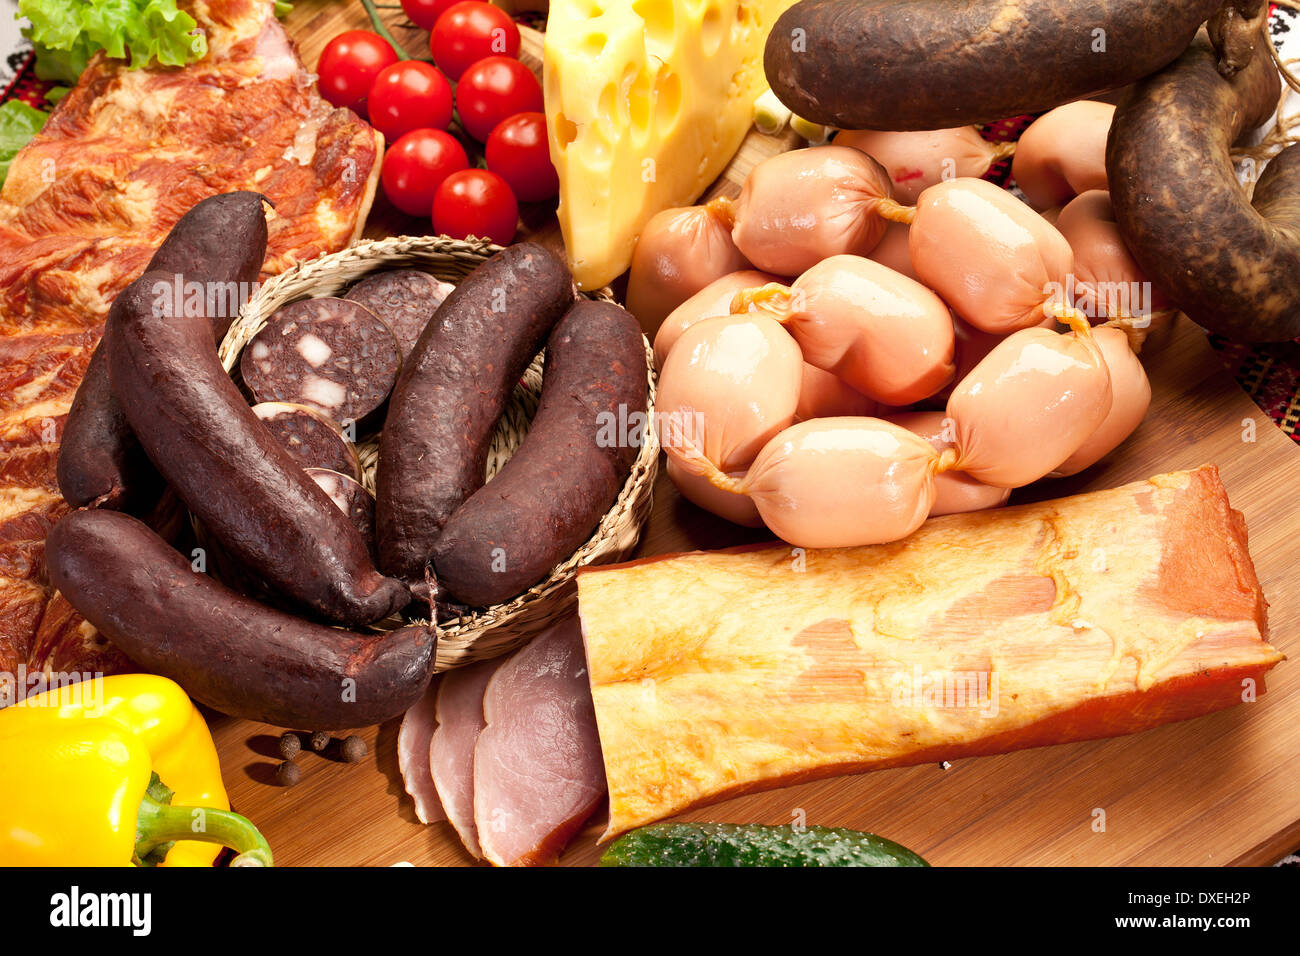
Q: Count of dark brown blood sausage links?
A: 5